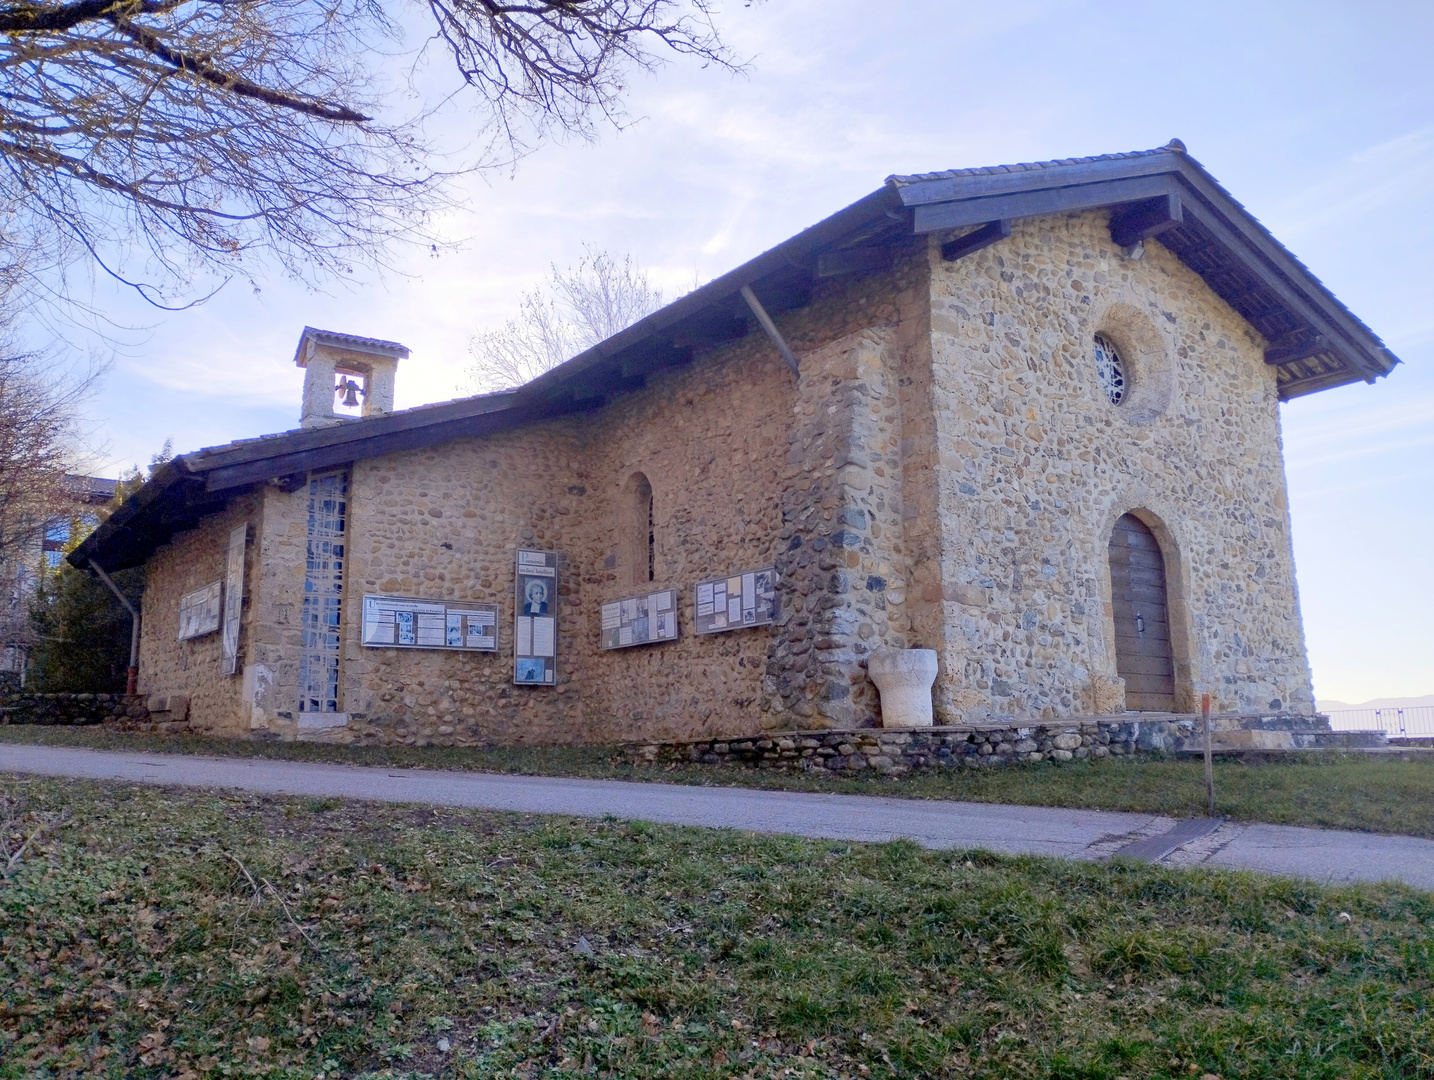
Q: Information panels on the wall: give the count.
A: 6